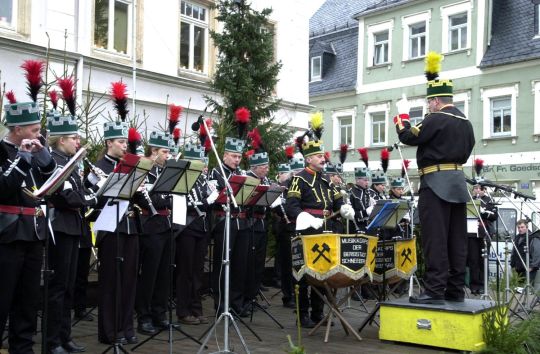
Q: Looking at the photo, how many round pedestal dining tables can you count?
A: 0